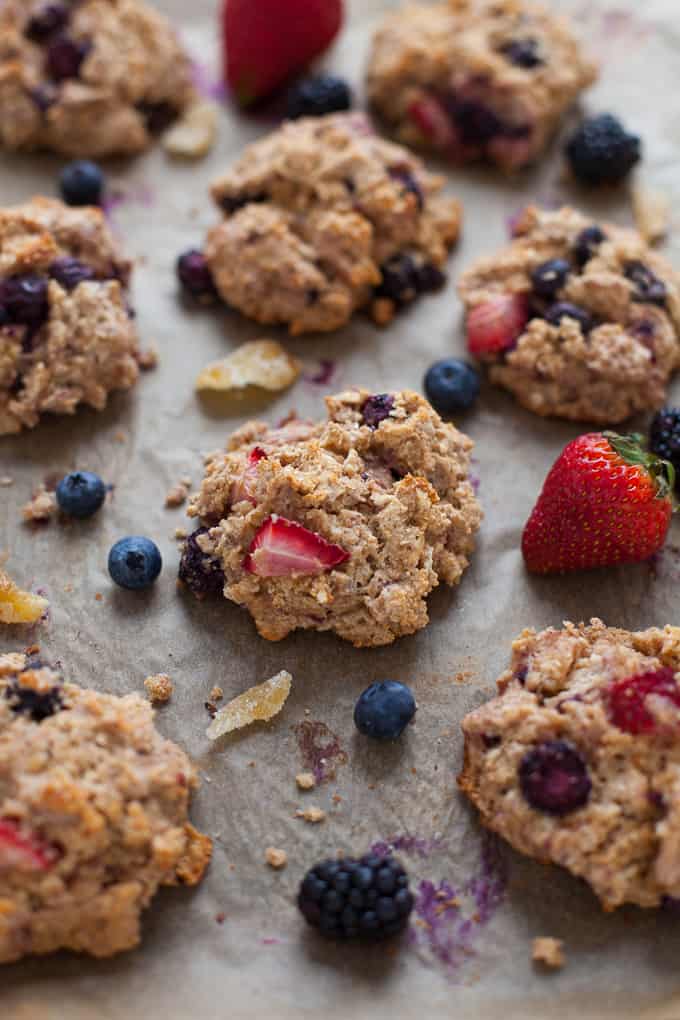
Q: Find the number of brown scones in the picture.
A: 8